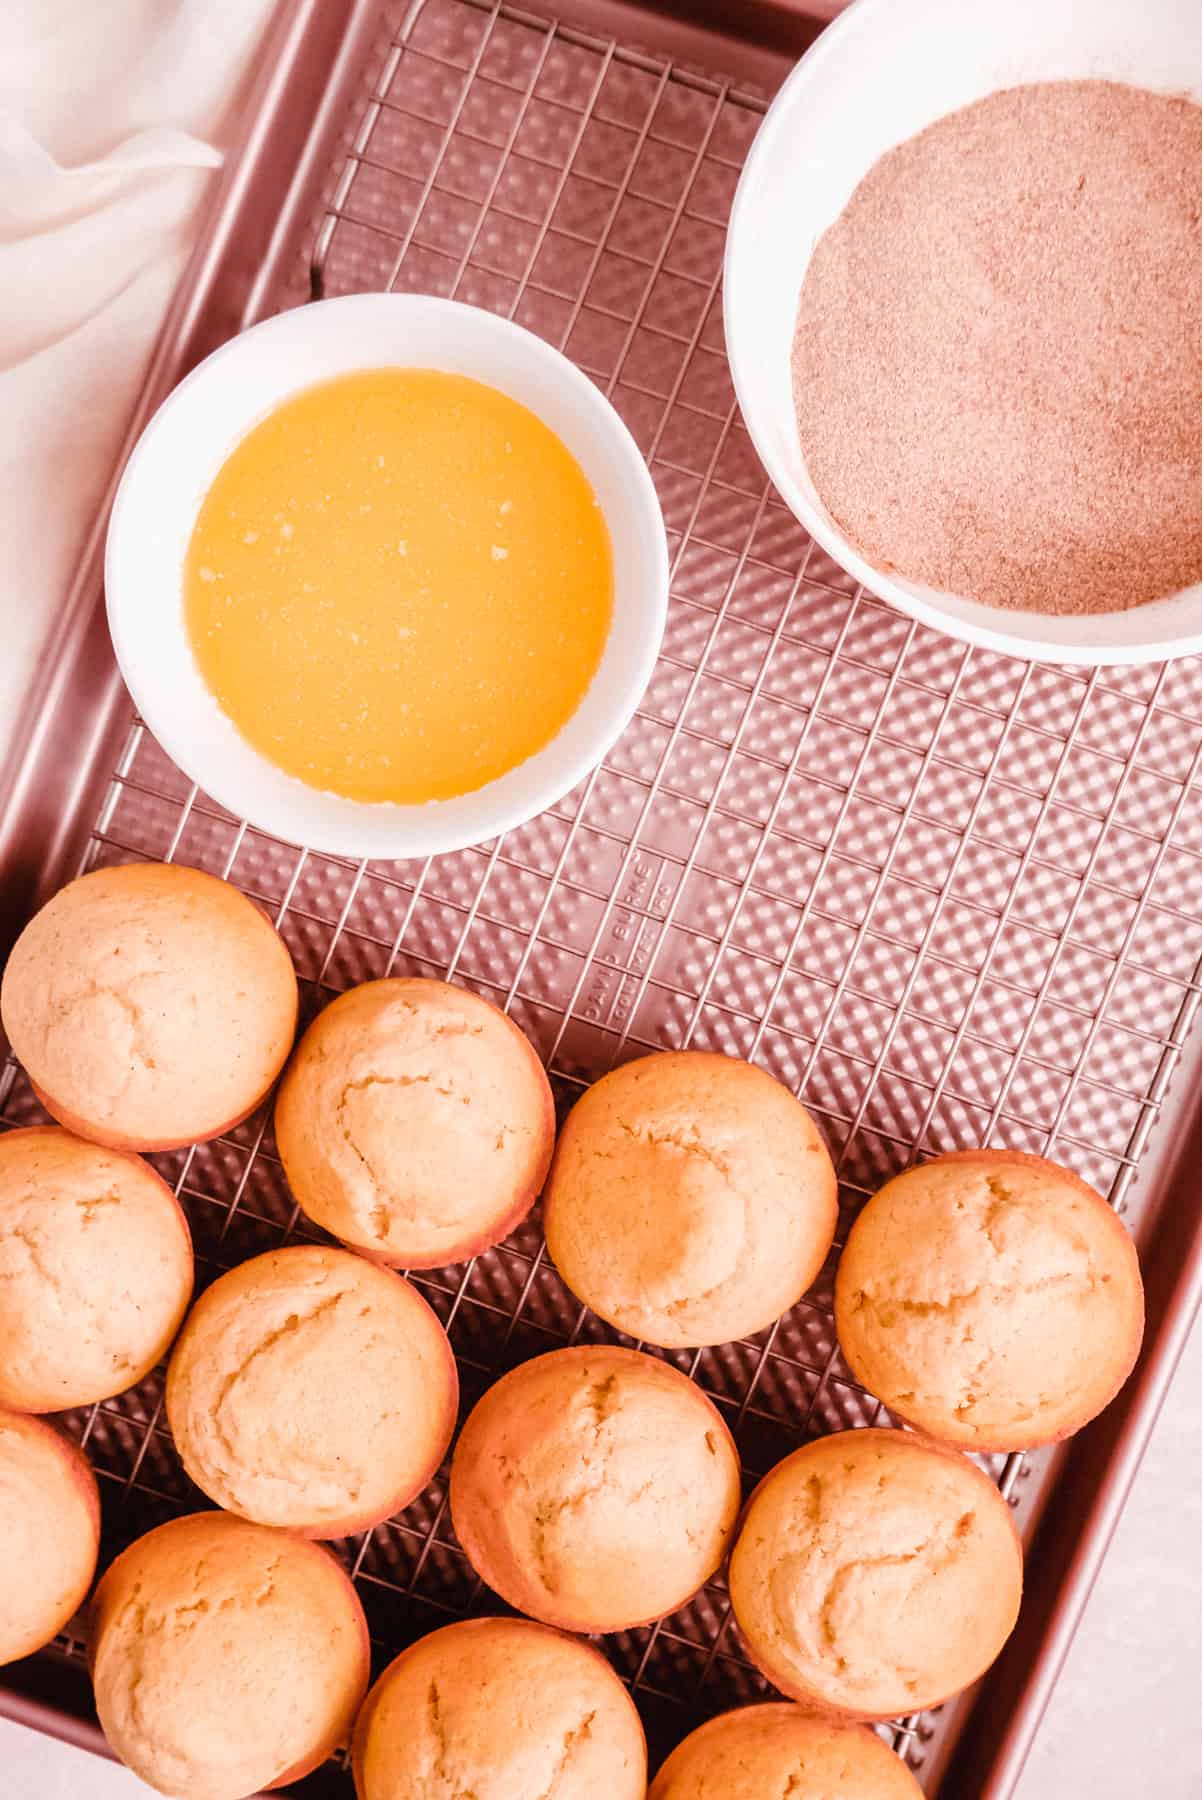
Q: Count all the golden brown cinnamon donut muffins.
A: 12